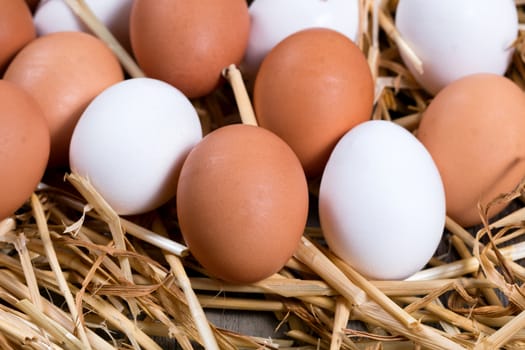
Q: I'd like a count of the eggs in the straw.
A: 12